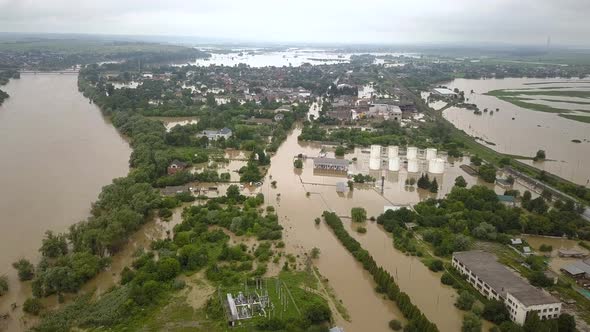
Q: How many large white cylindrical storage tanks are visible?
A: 8